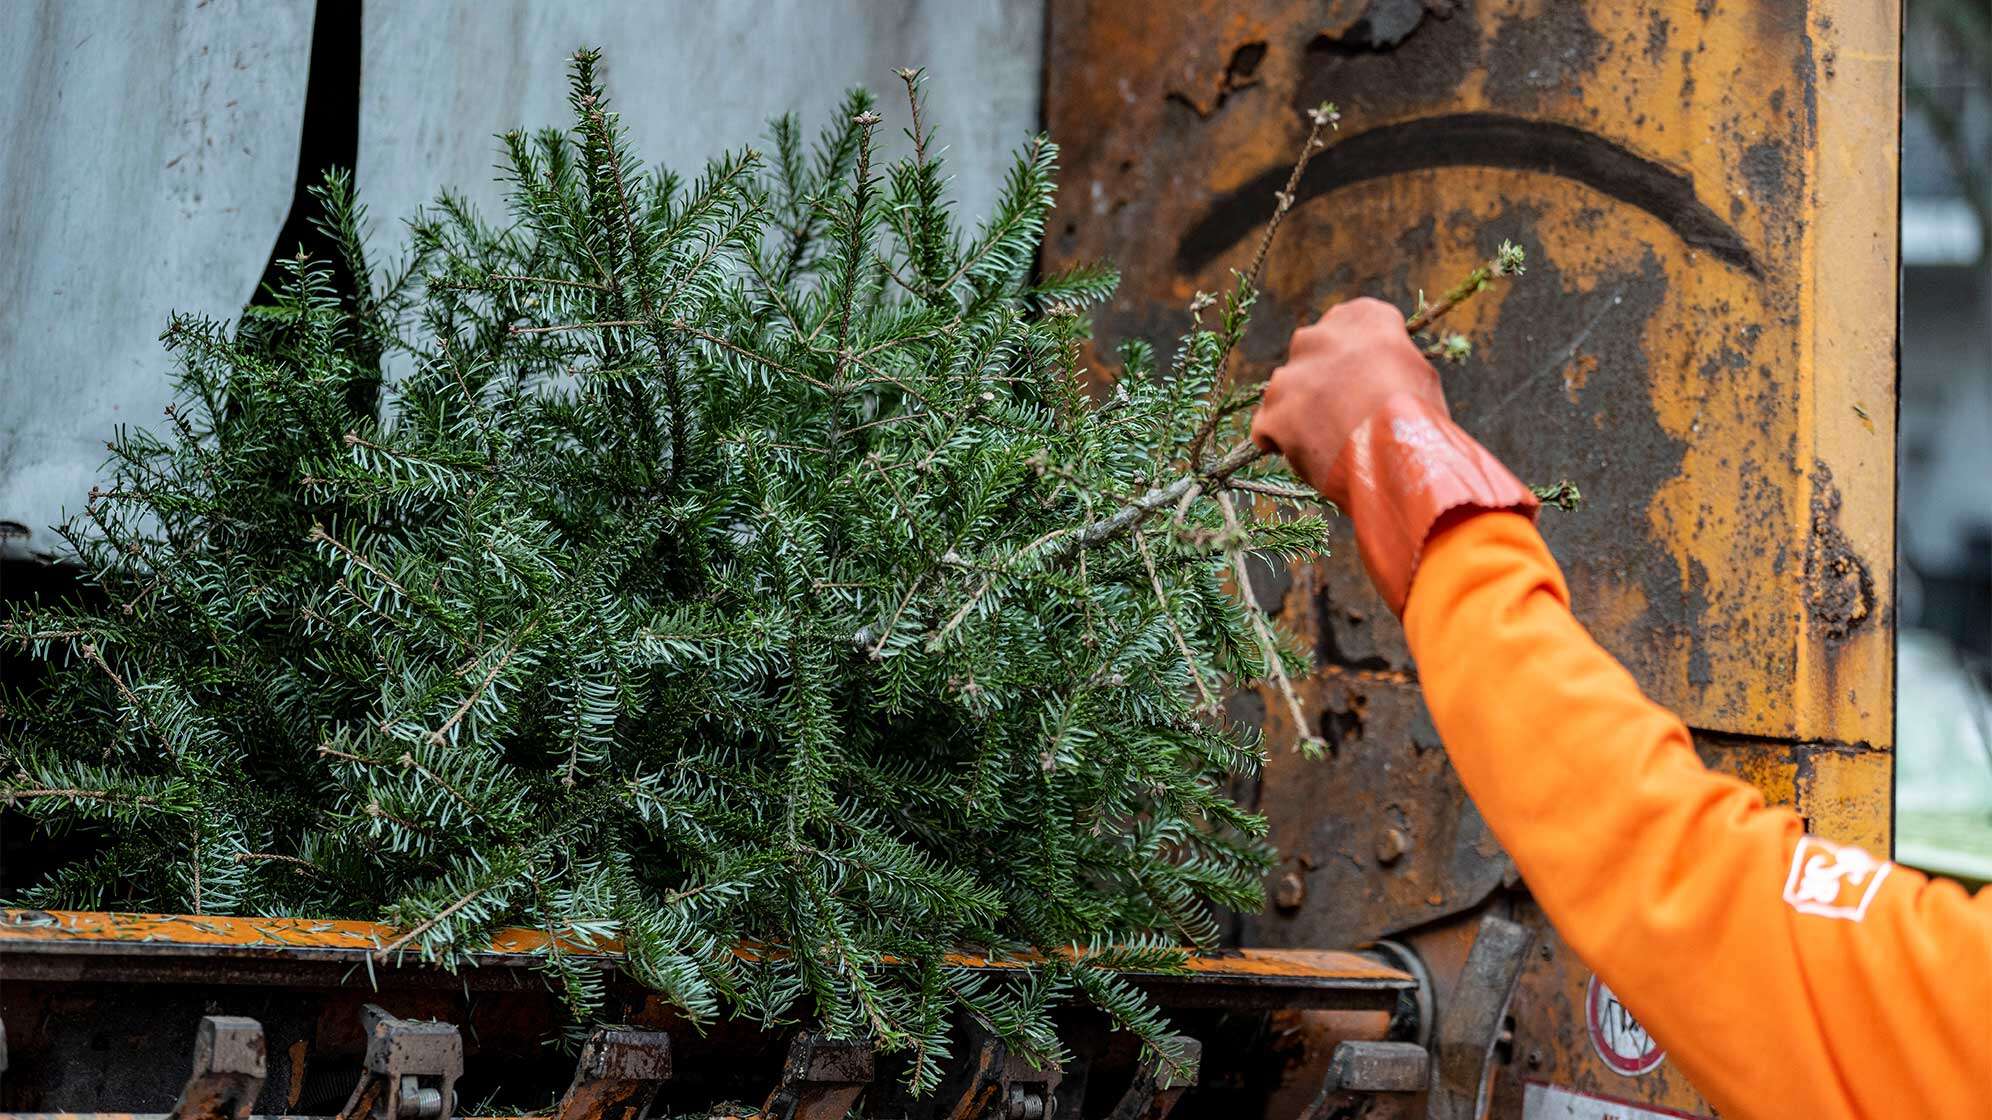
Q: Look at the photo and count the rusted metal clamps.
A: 7